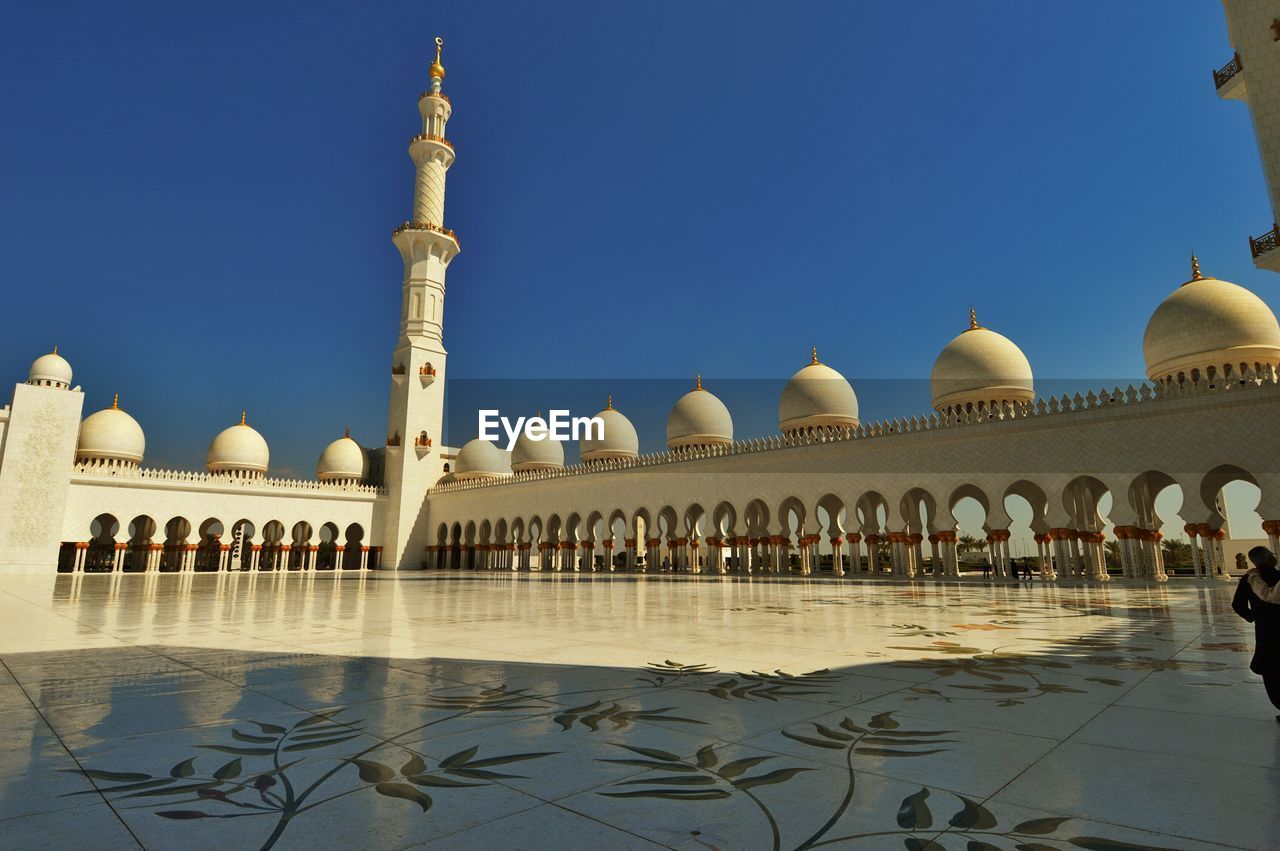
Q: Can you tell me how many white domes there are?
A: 11